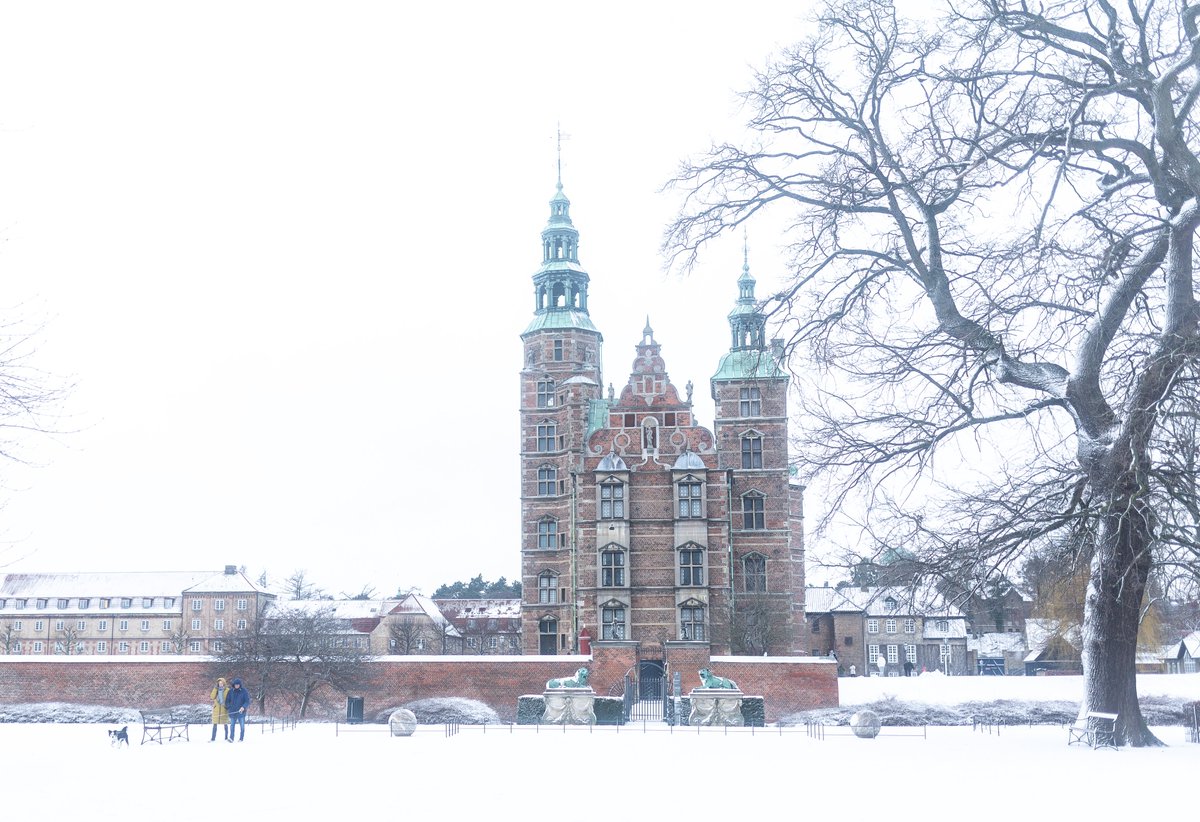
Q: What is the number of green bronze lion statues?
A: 2